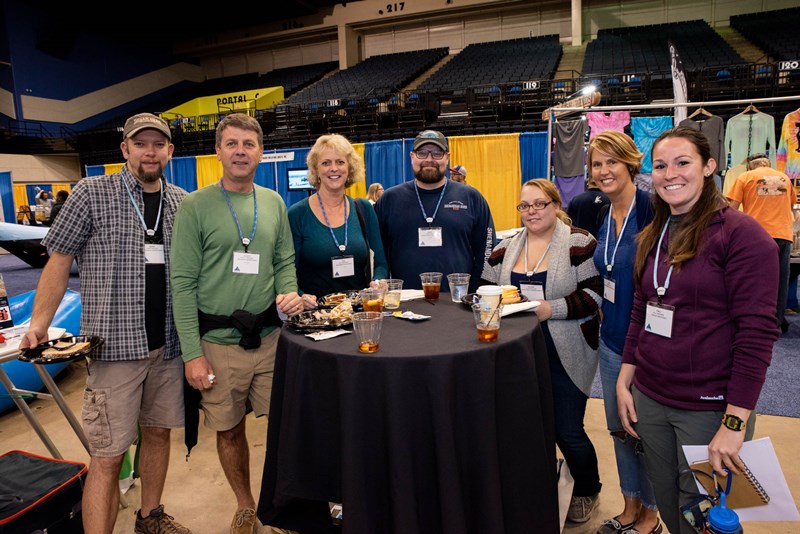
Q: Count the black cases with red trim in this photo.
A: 1